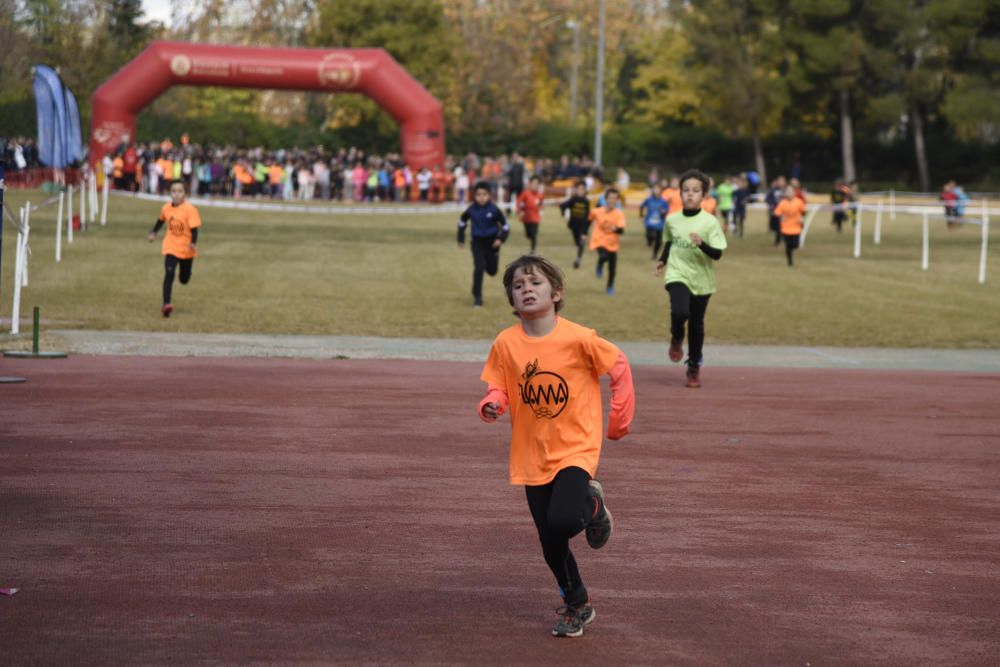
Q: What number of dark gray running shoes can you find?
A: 2